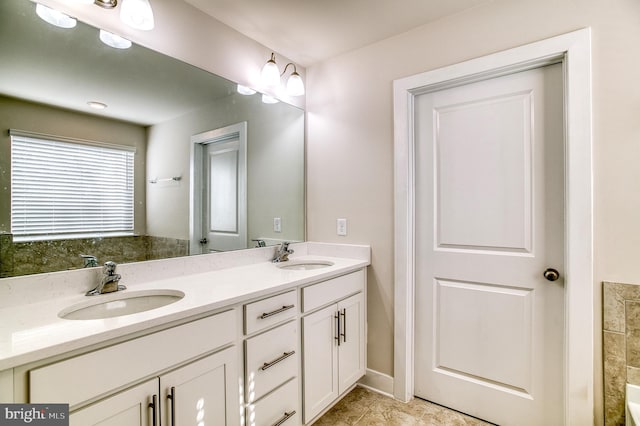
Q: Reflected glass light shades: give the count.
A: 4